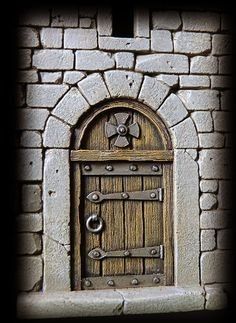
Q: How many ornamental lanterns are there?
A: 0